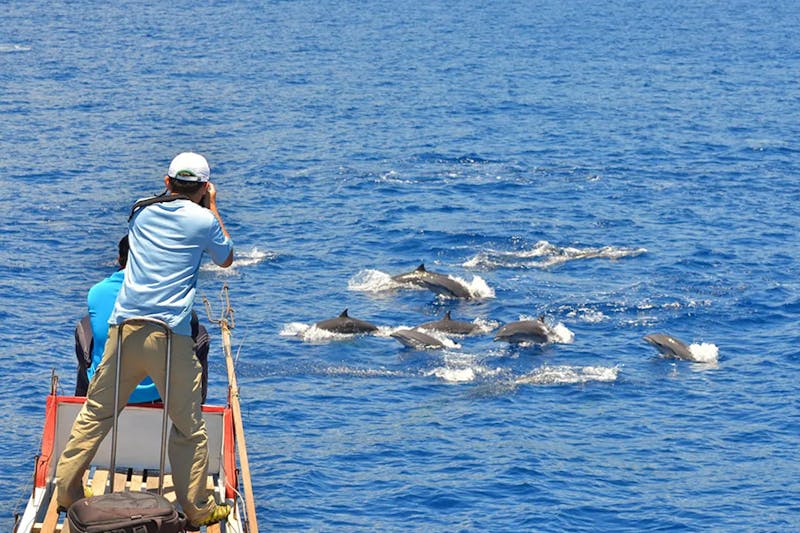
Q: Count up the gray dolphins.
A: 6